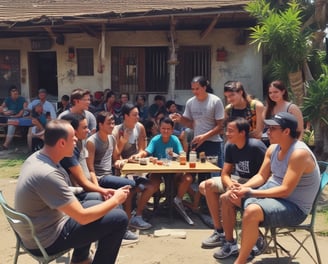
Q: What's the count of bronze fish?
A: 0